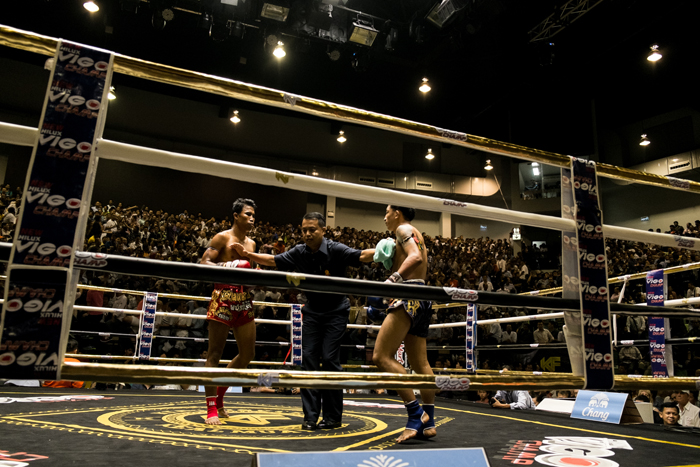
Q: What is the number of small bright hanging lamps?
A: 10